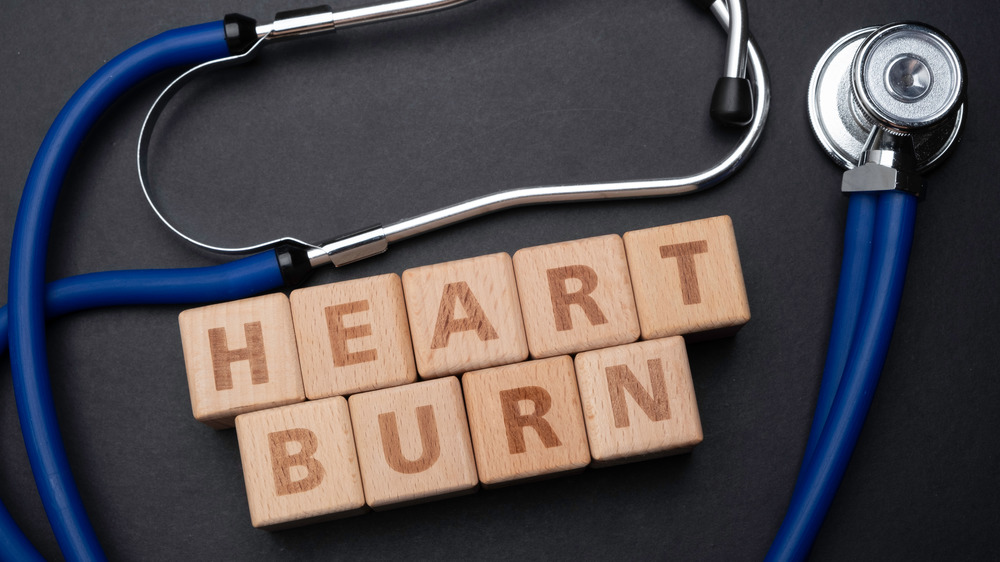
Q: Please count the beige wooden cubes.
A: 9